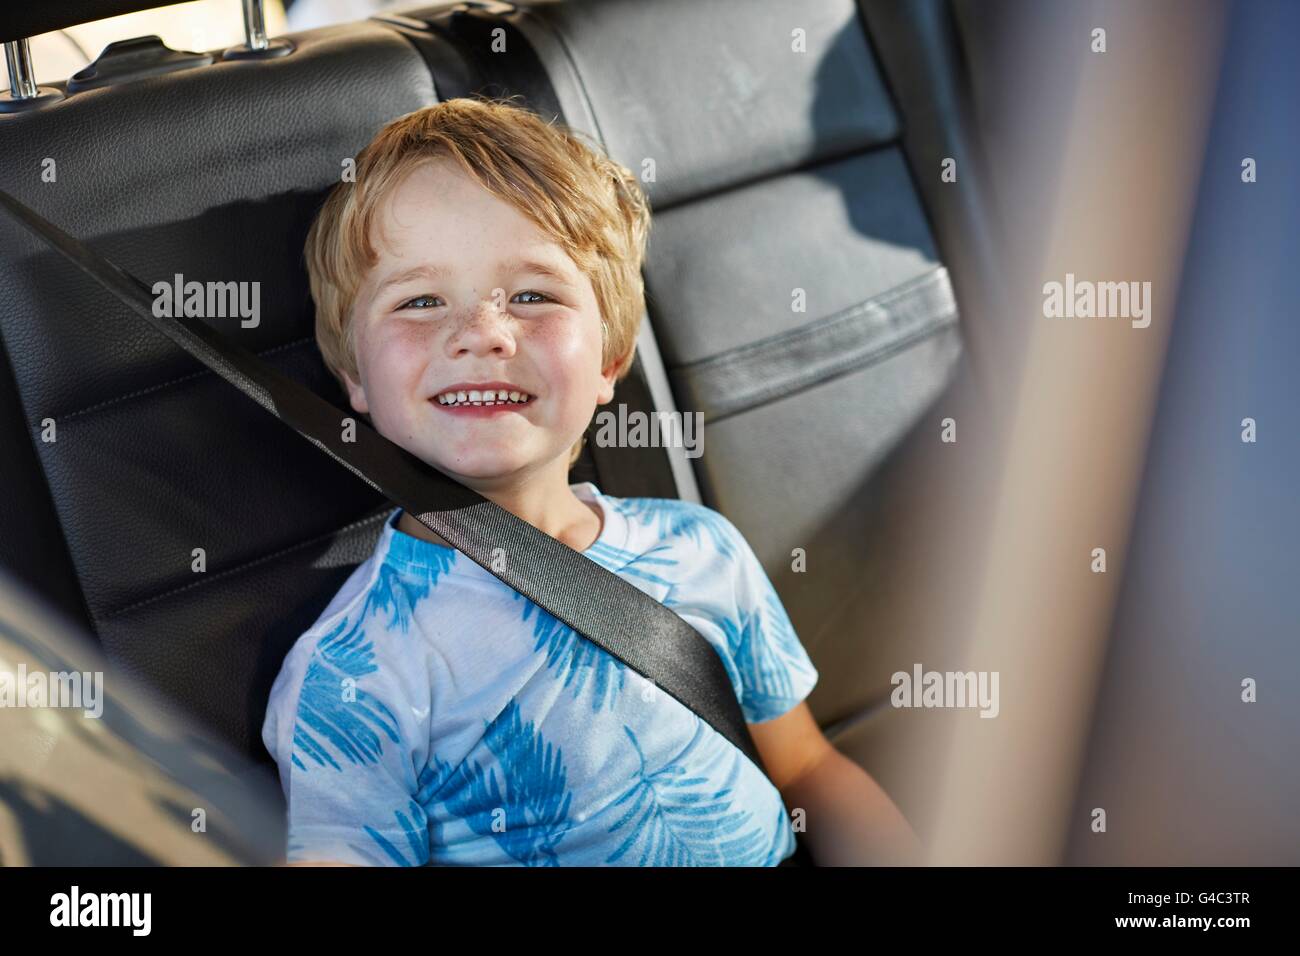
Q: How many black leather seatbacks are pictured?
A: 2